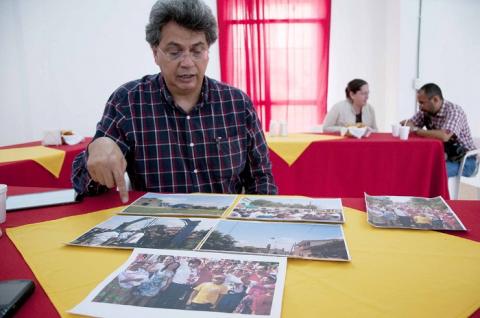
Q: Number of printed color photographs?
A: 6